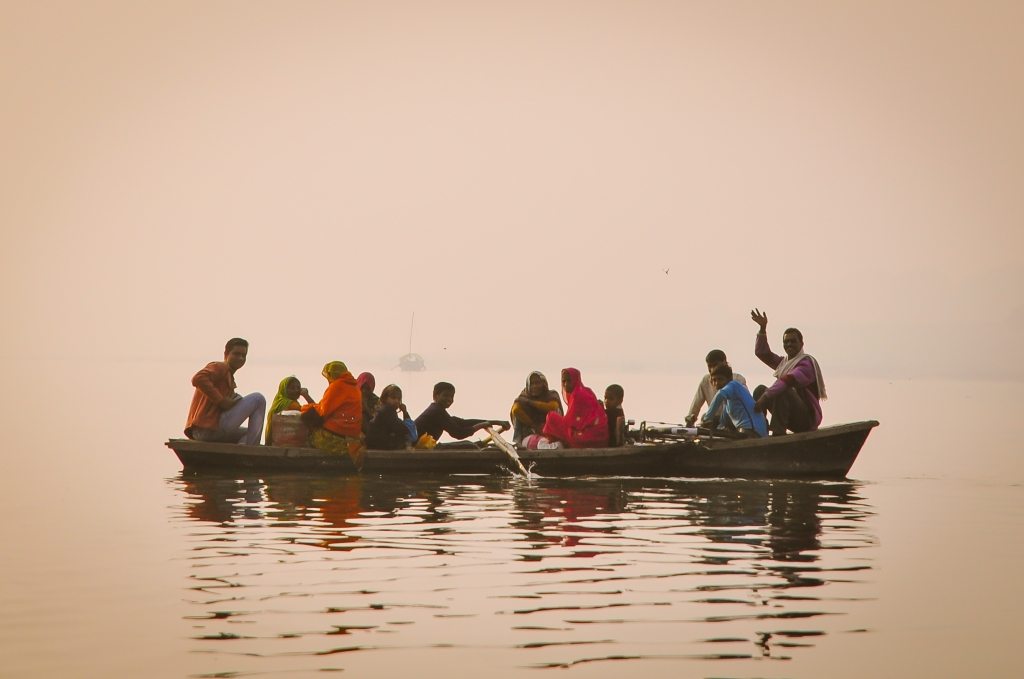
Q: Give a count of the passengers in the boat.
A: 12